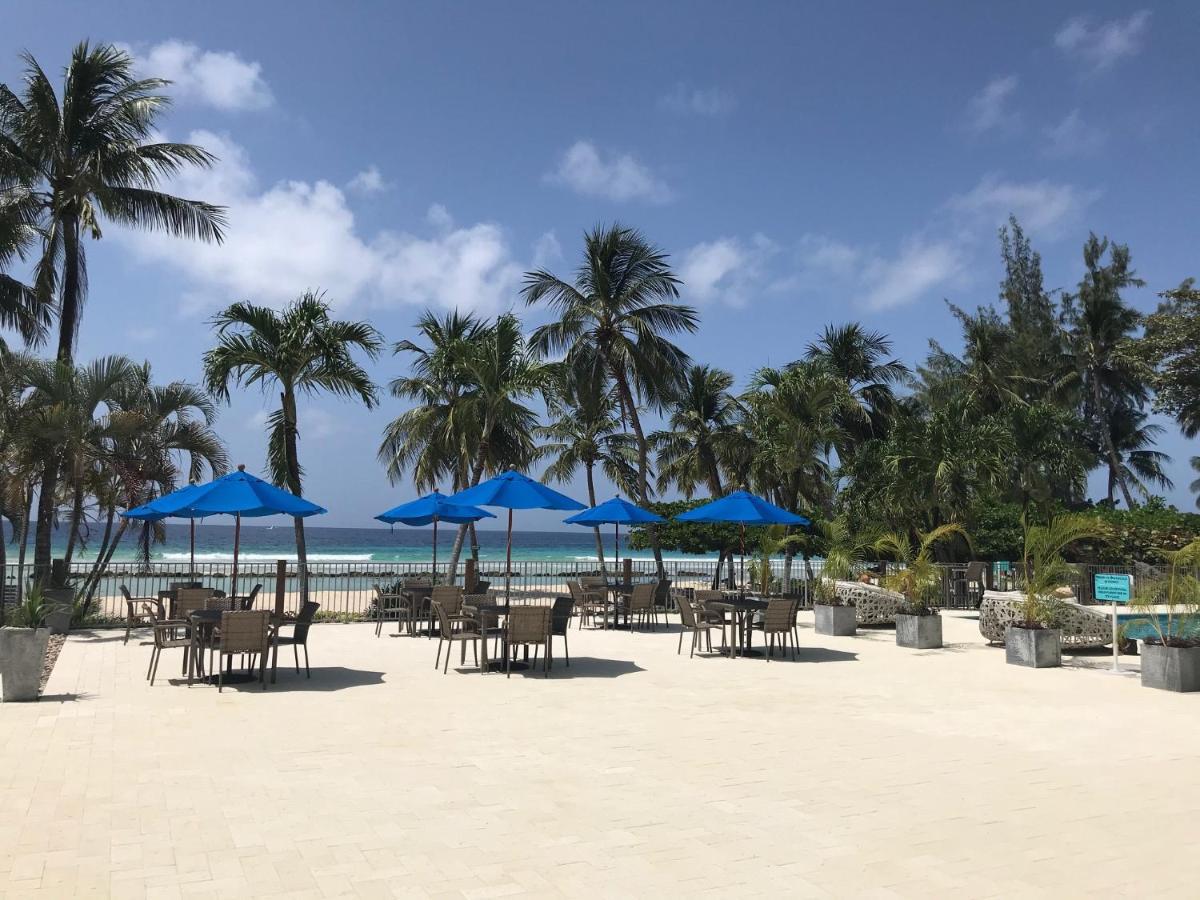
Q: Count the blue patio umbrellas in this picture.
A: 6